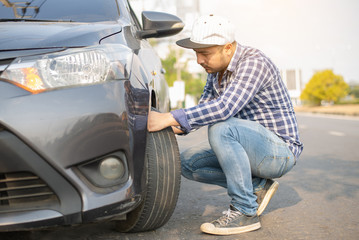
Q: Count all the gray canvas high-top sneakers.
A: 2